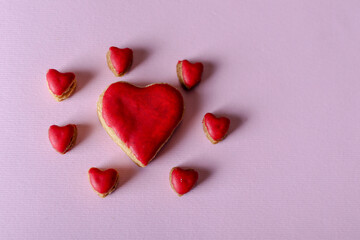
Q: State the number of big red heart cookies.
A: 1